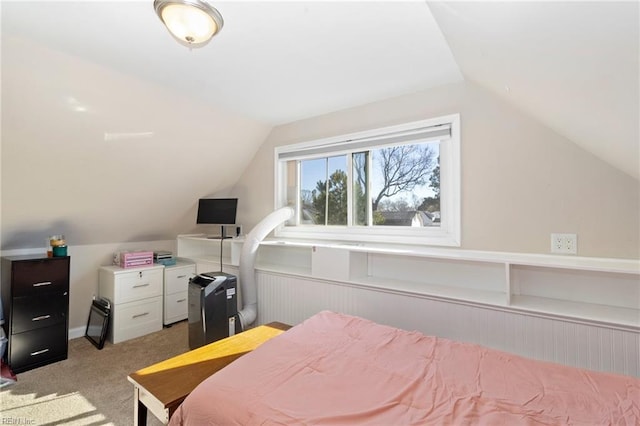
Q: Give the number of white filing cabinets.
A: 2